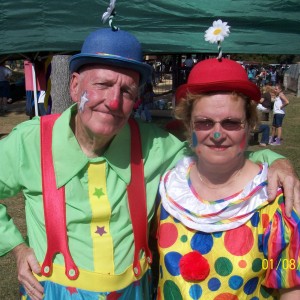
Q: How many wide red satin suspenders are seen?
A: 2